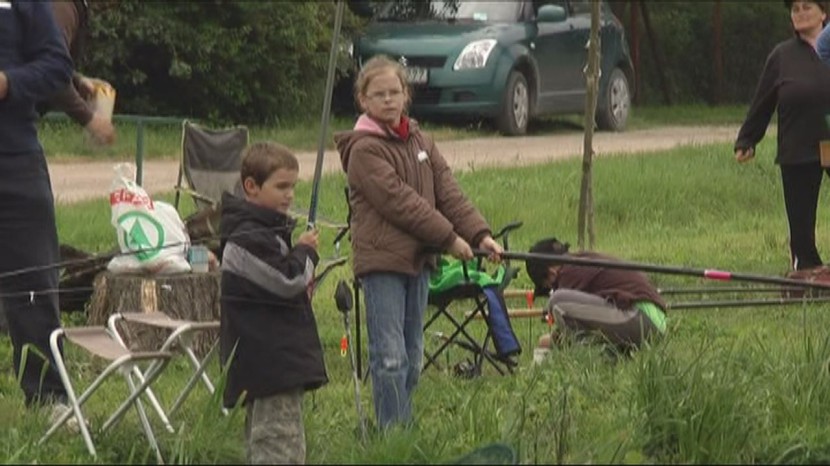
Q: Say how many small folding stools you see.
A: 2